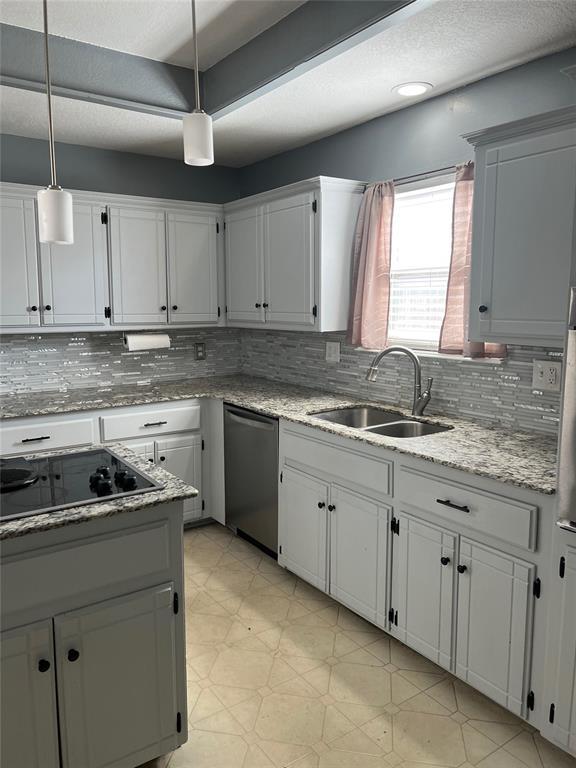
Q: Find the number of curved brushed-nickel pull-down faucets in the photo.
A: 1